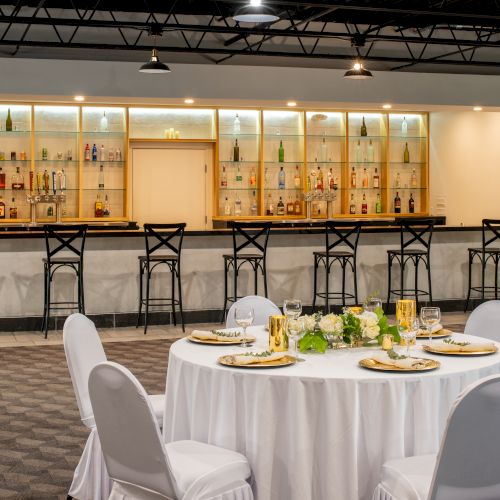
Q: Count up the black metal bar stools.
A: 6